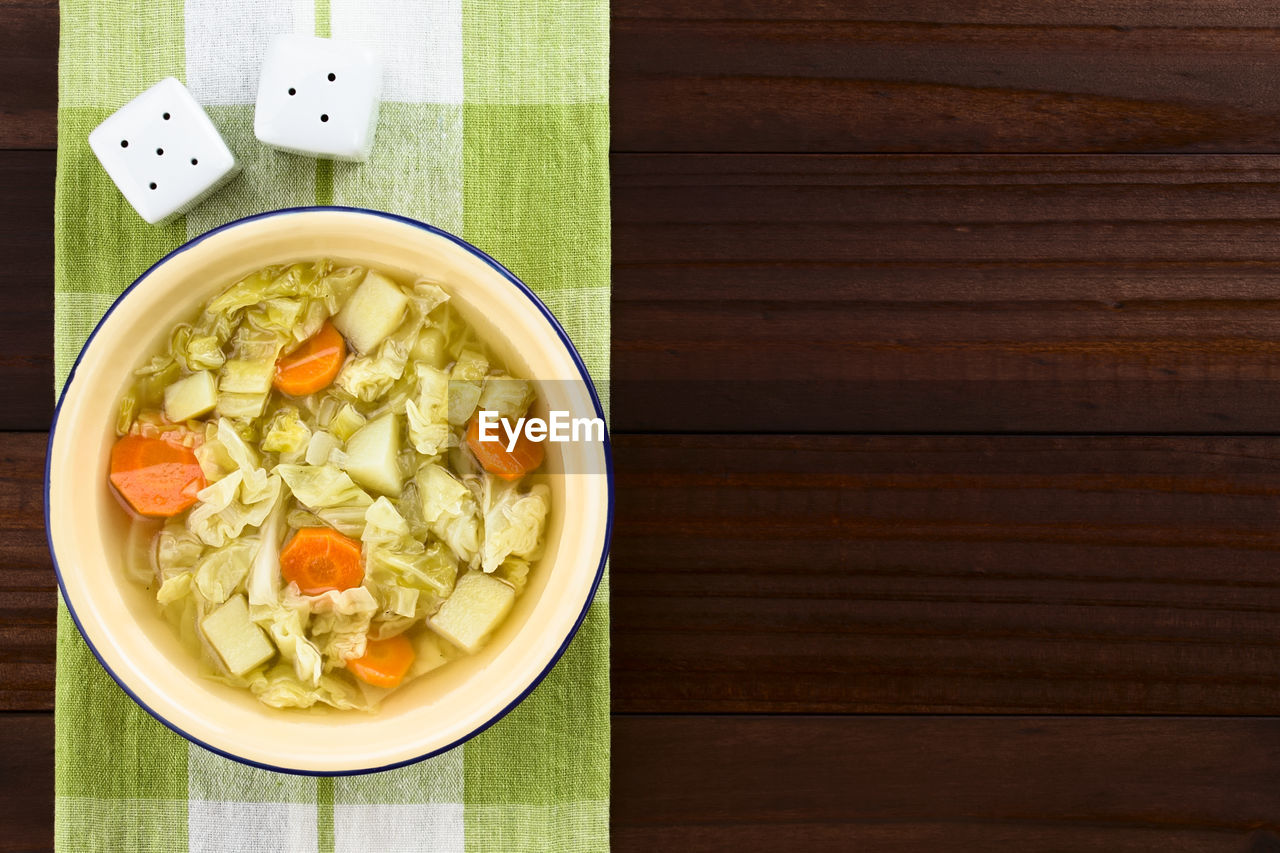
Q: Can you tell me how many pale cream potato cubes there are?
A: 5